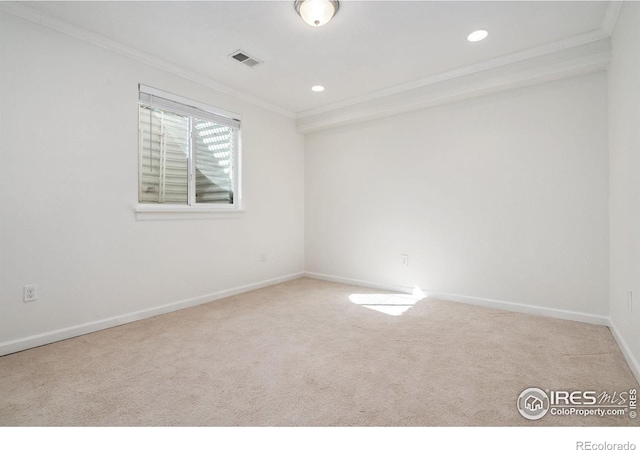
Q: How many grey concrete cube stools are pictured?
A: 0